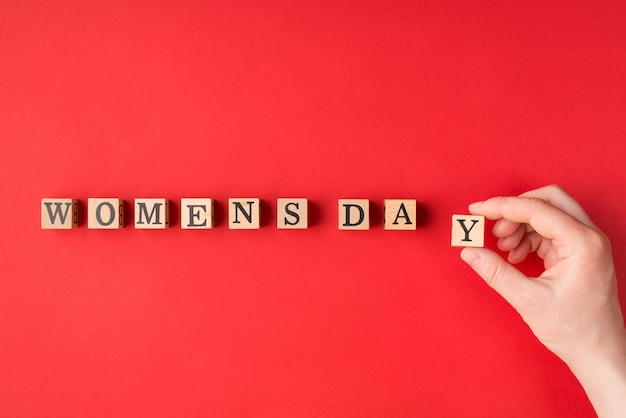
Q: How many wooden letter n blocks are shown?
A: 1